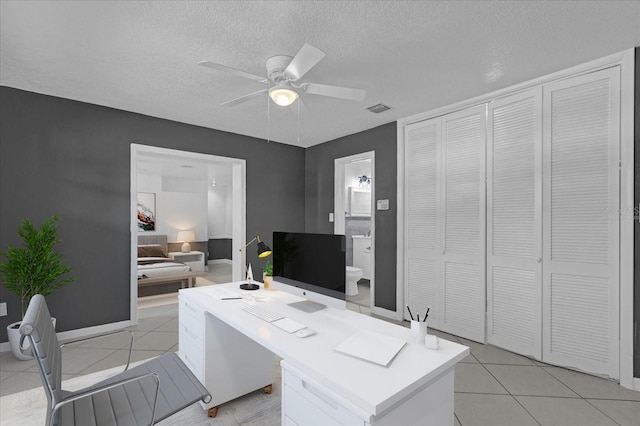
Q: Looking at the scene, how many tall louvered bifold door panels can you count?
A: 4